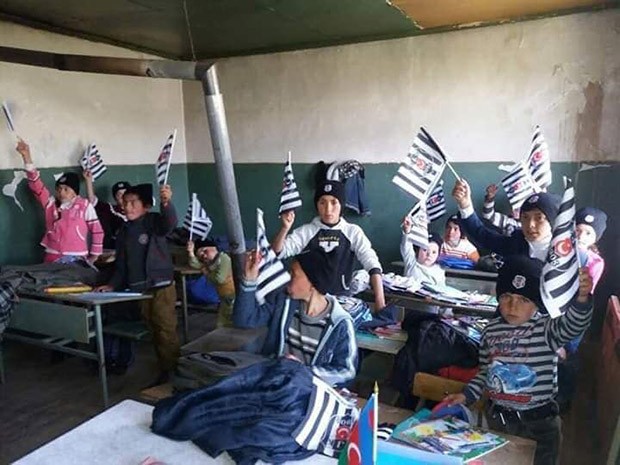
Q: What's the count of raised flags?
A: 12